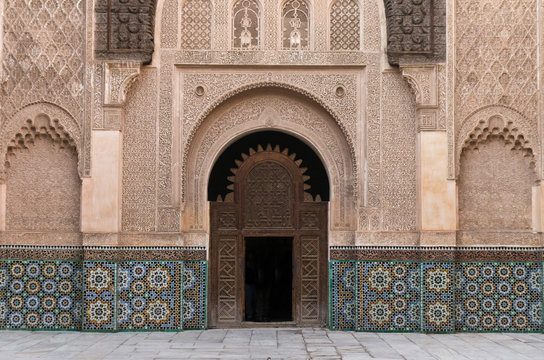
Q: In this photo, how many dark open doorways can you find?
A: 1